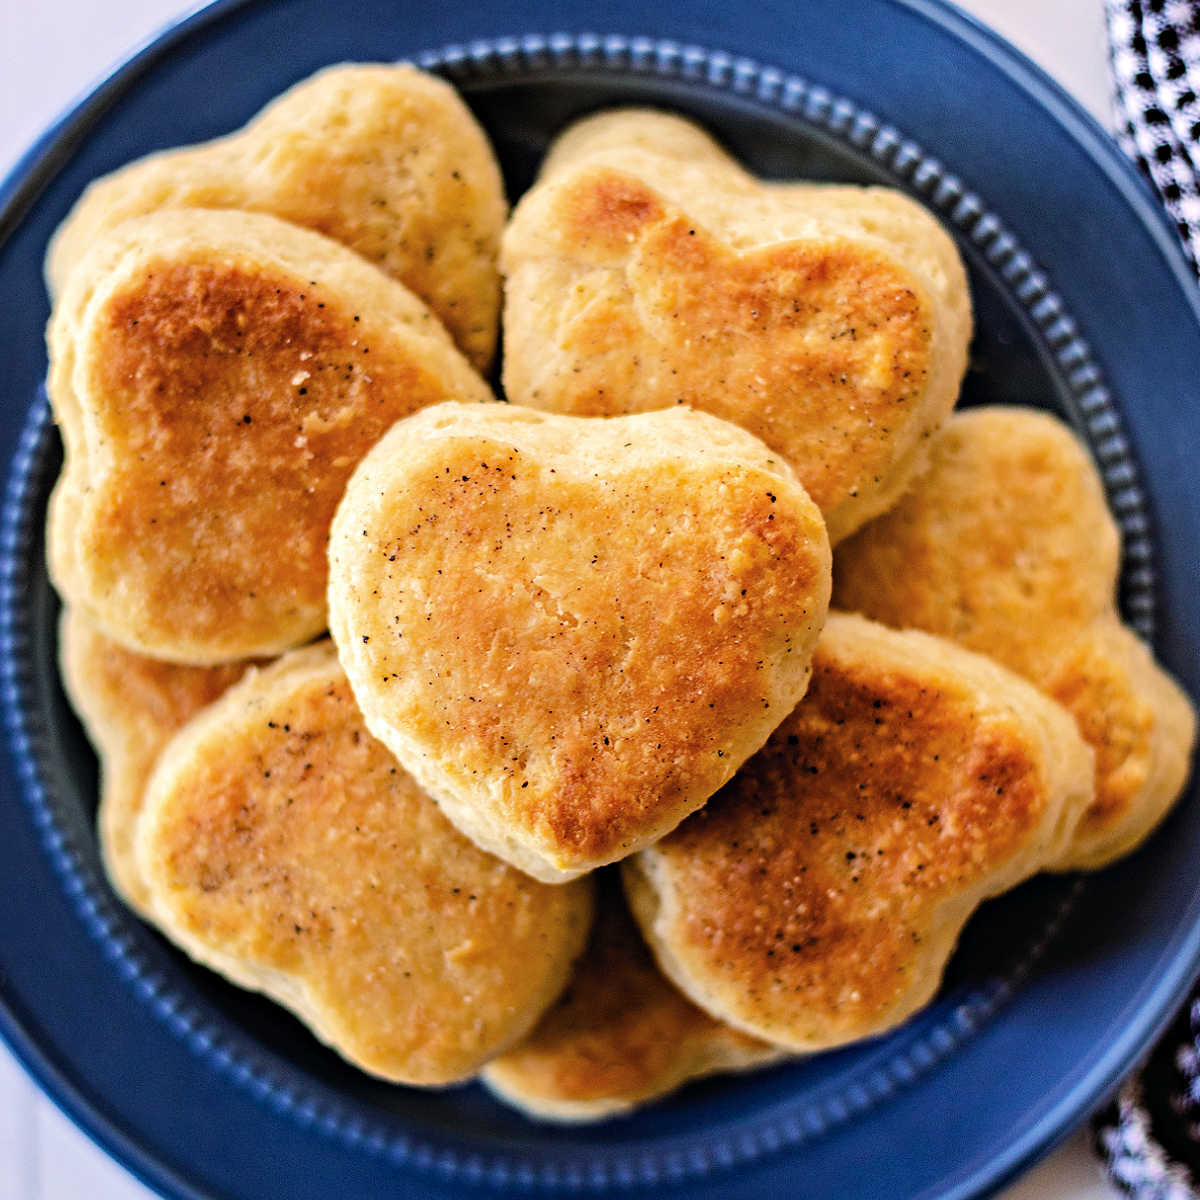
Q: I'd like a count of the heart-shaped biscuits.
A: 9